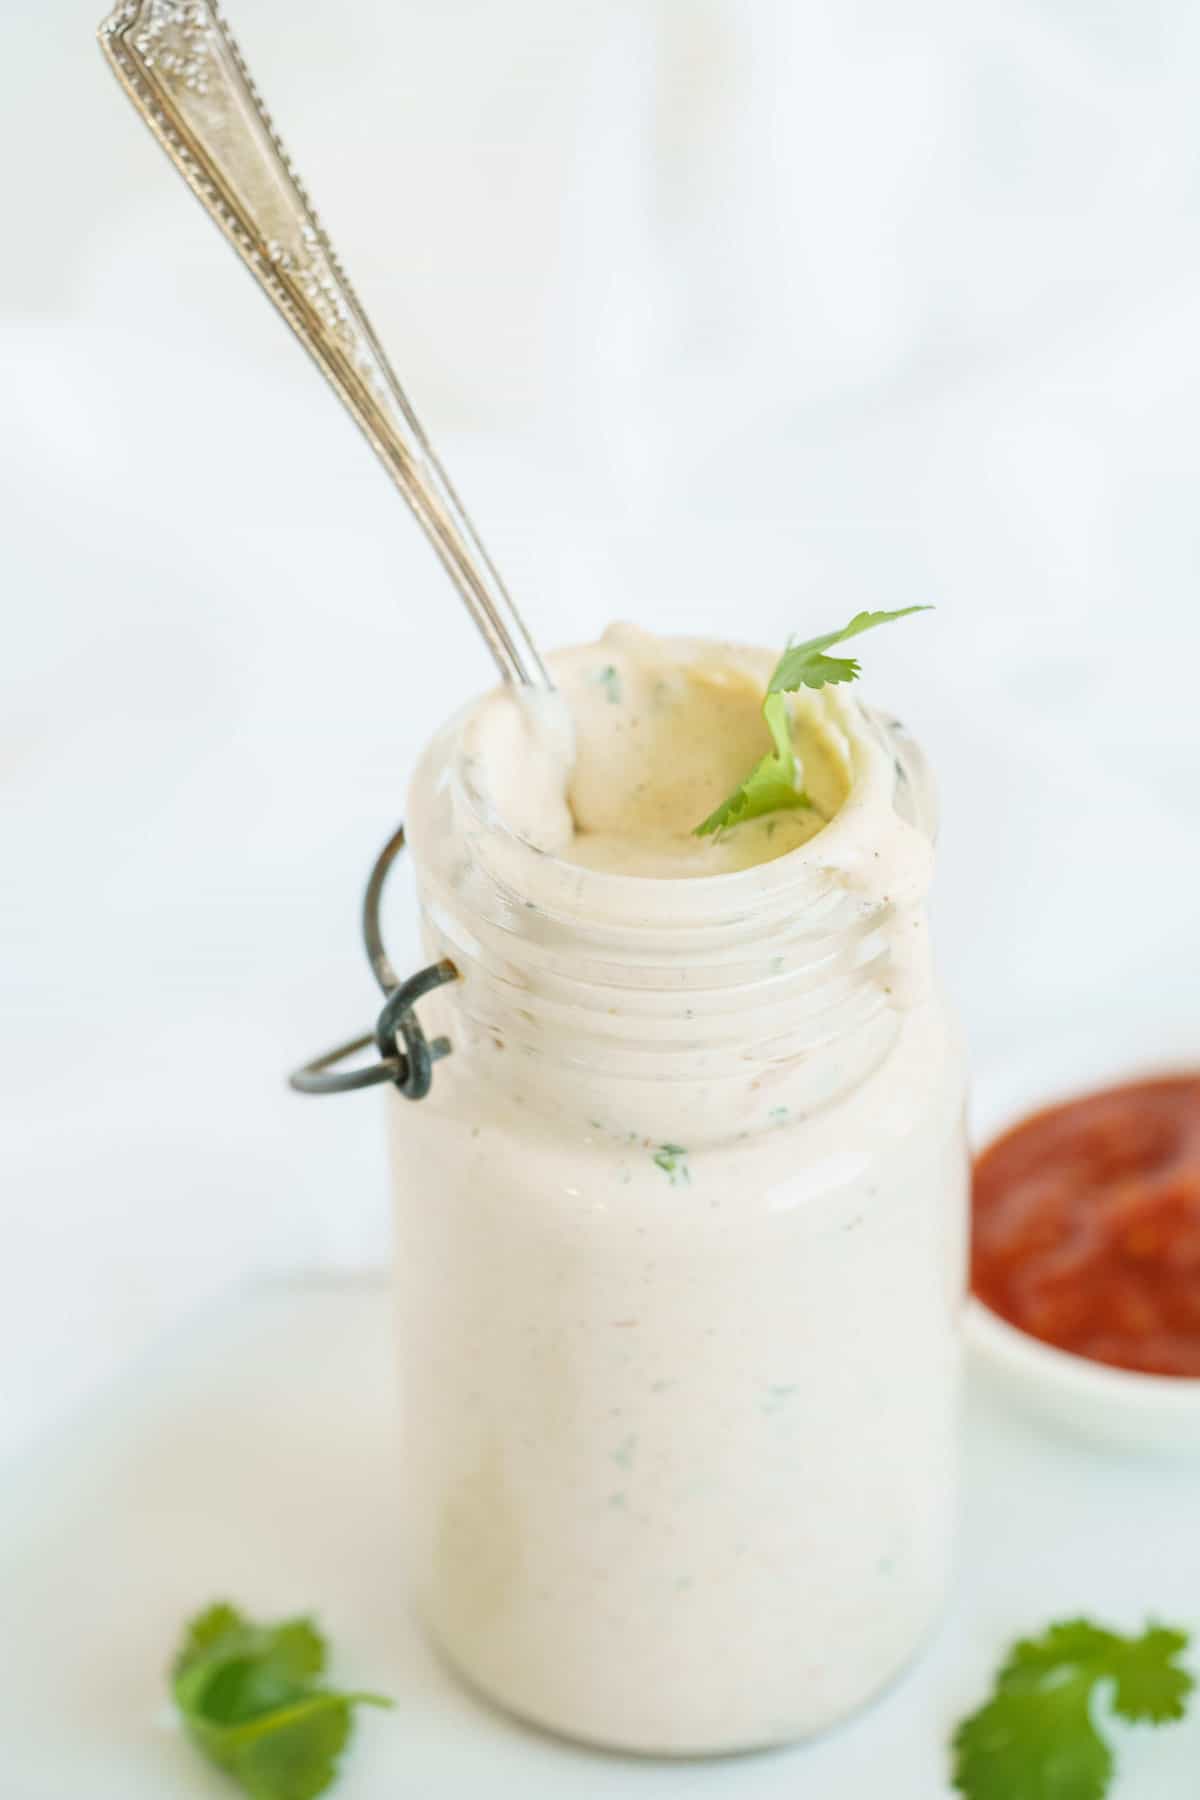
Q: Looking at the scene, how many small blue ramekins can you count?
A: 0